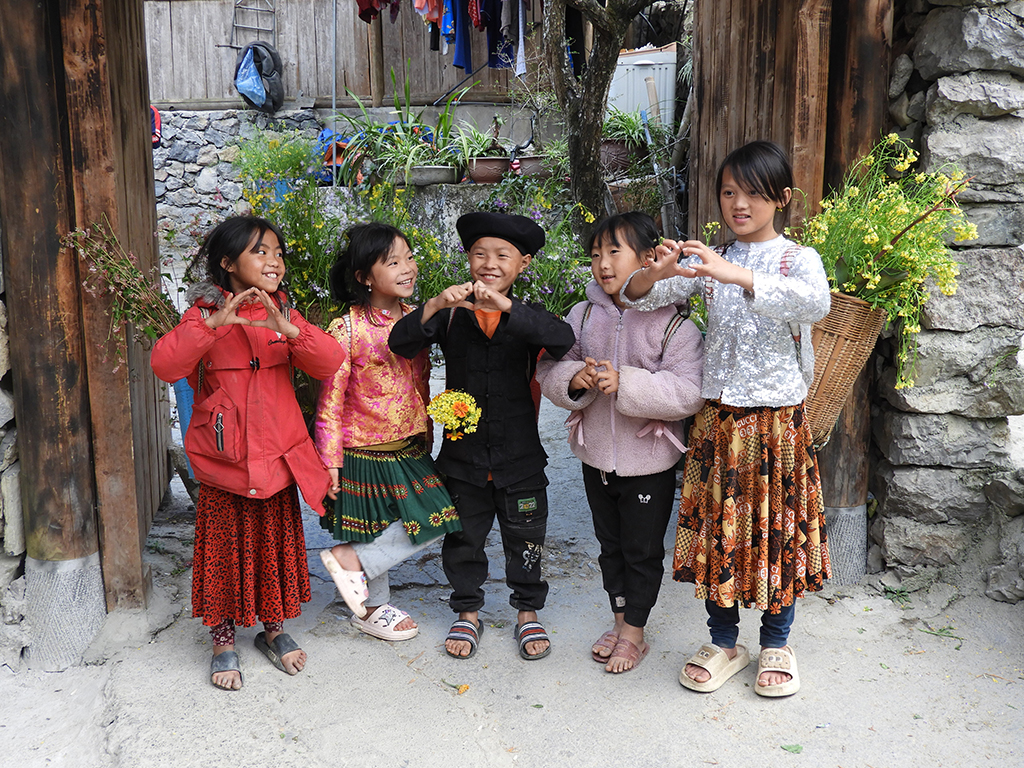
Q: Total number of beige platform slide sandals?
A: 2